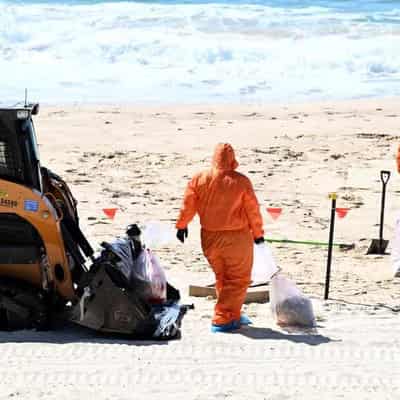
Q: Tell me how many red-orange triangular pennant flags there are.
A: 3